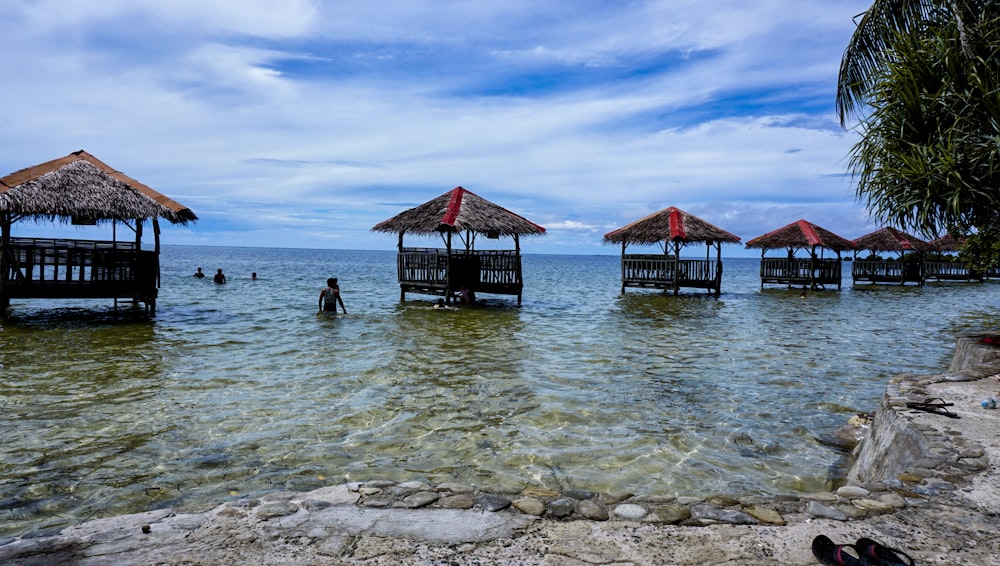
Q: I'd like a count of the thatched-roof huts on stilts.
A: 6